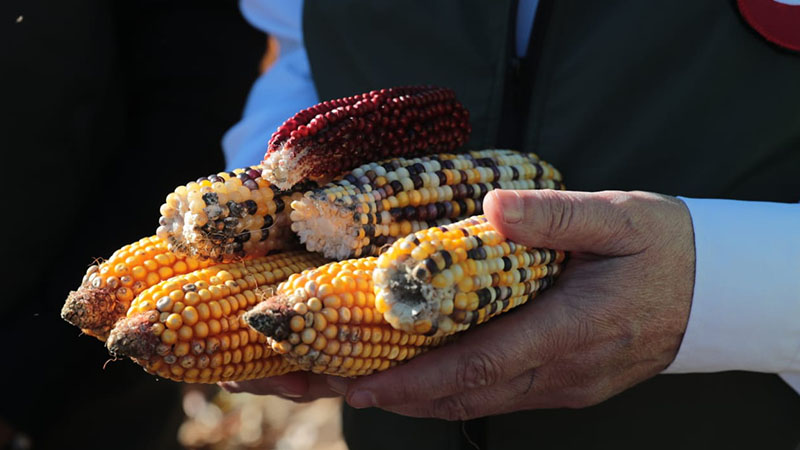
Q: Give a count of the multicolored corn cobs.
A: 3